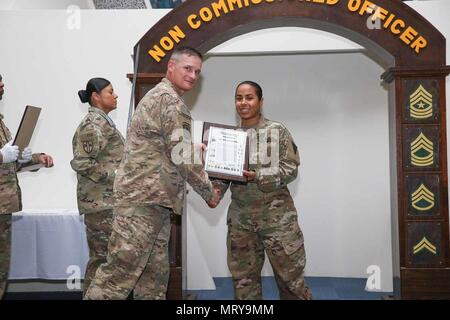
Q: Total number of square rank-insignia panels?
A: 4